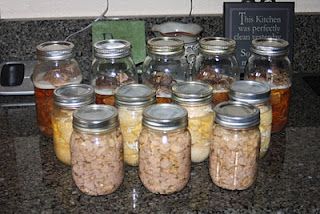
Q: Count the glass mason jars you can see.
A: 12